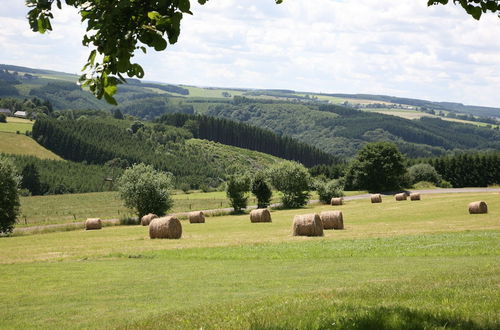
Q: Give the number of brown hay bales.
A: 12